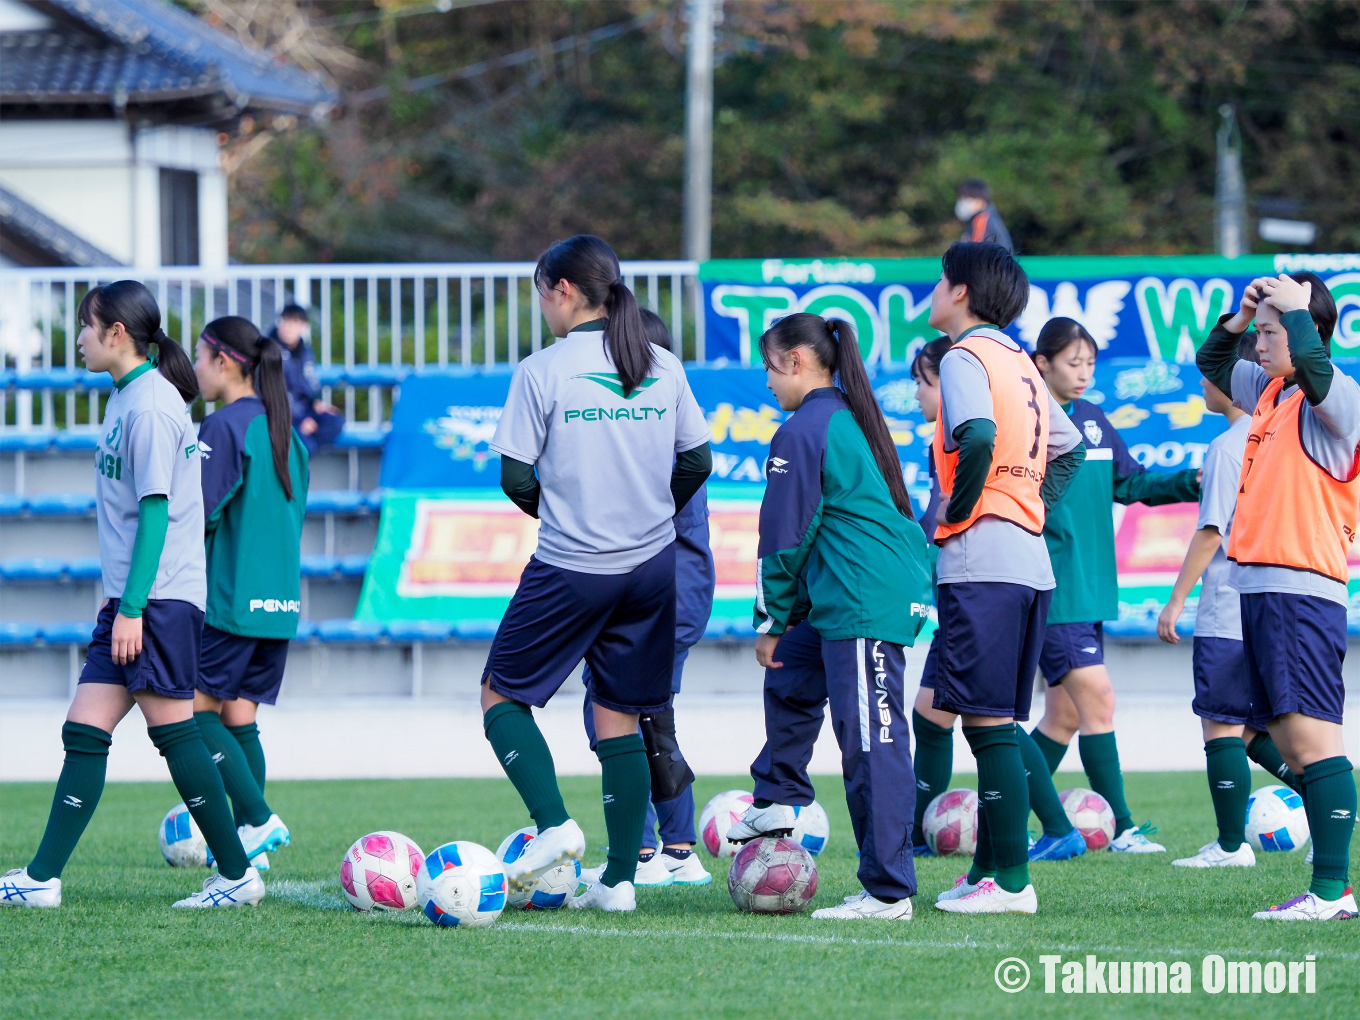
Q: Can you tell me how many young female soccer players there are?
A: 10